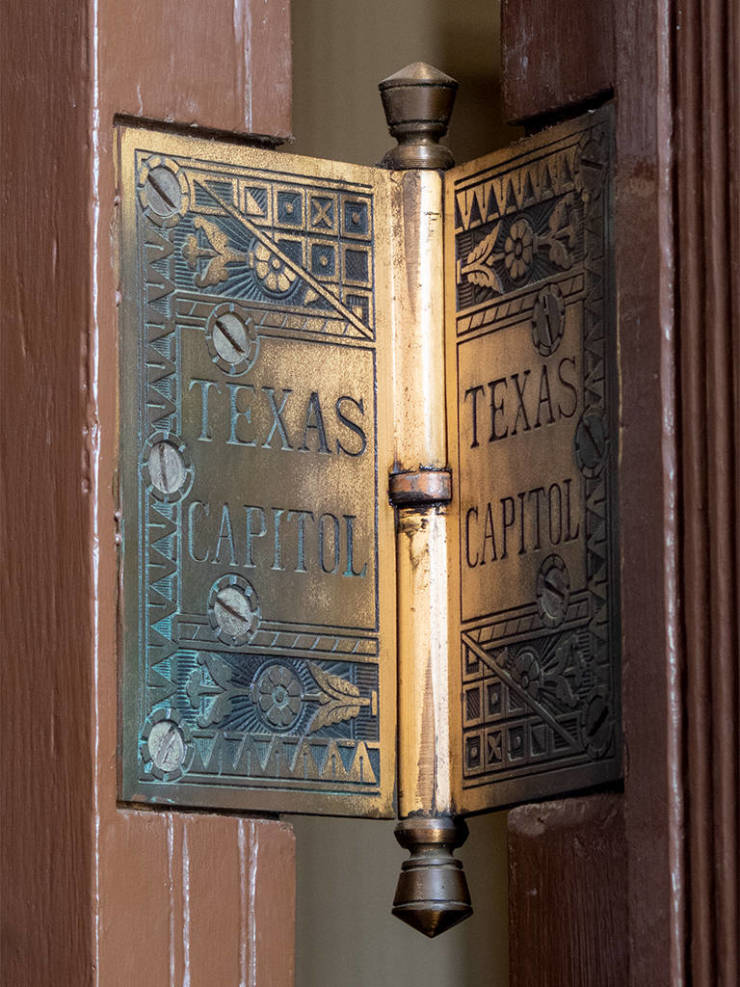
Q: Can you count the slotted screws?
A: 10